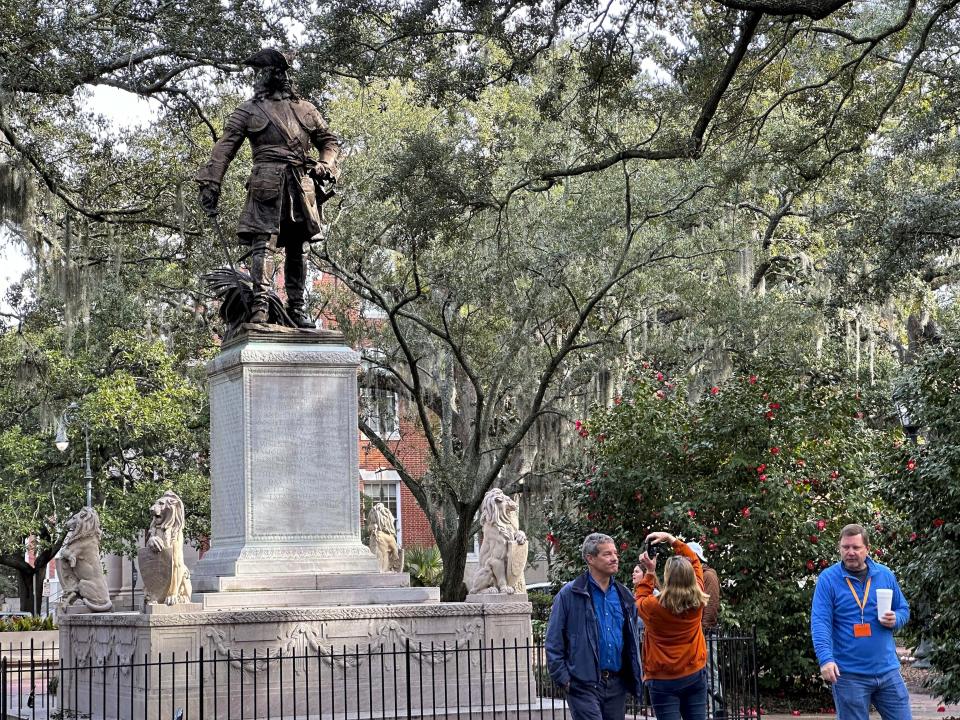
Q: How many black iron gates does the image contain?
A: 1